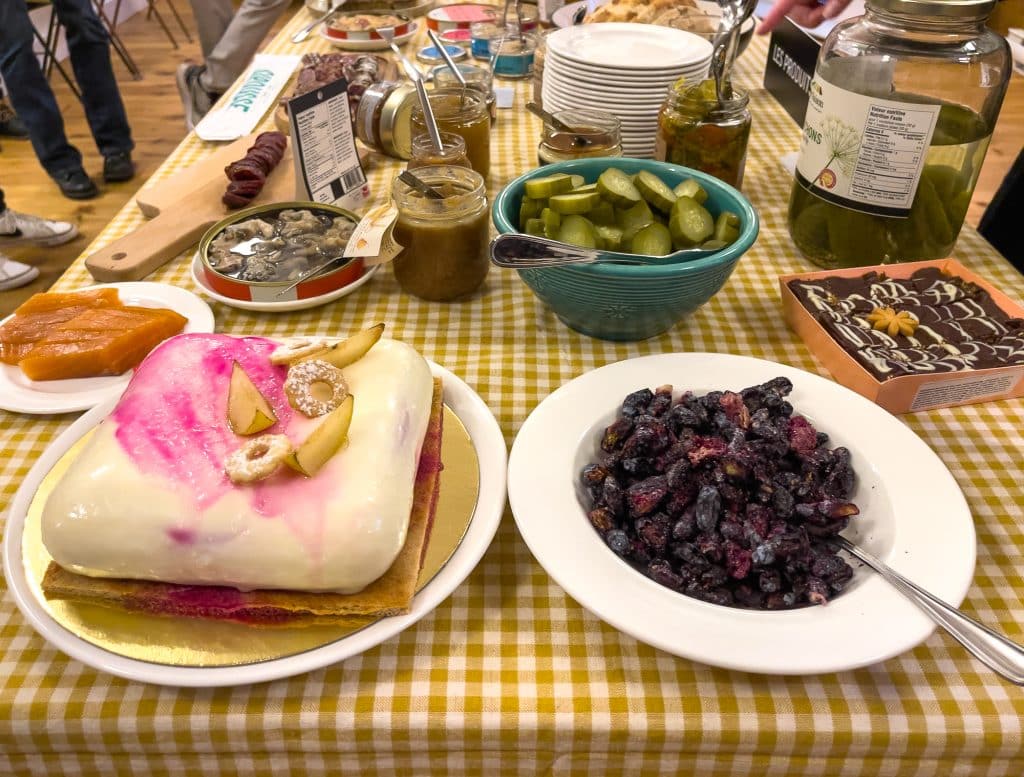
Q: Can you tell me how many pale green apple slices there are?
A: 3